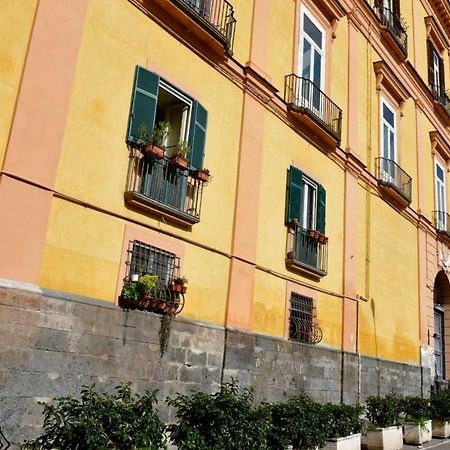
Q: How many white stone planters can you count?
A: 4